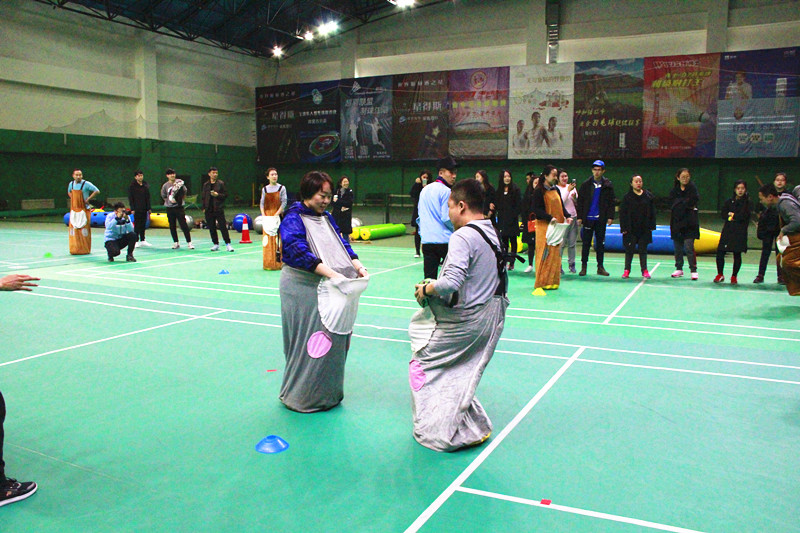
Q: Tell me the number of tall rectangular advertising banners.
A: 9